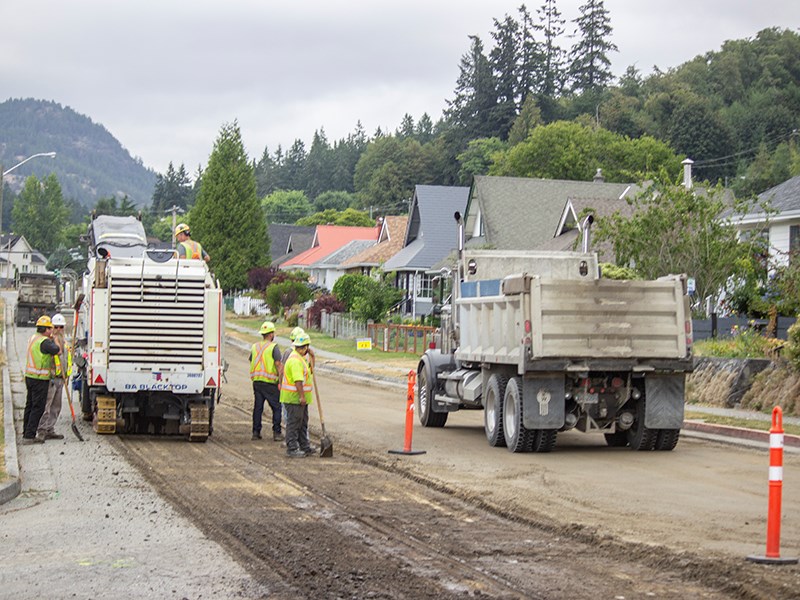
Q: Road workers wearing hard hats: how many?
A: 6